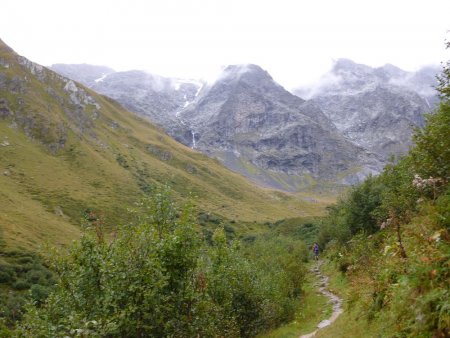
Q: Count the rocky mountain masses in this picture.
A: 3